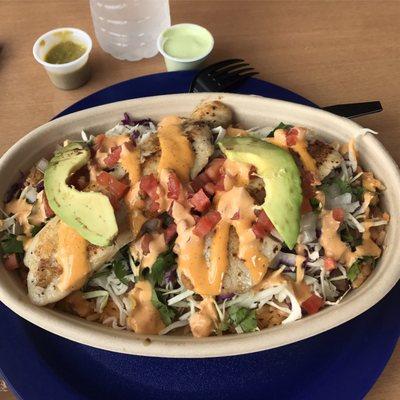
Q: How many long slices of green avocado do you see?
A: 2